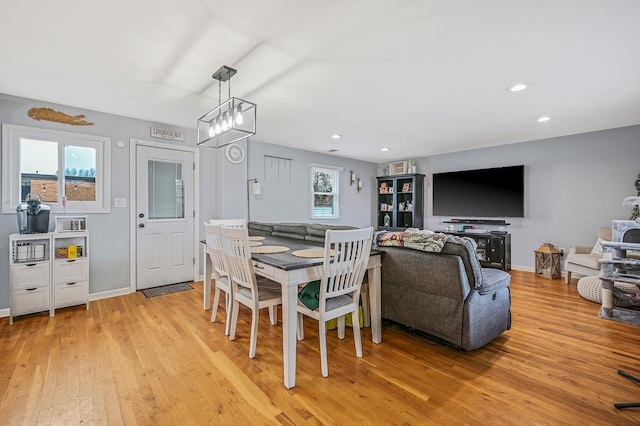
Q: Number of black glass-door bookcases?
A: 1